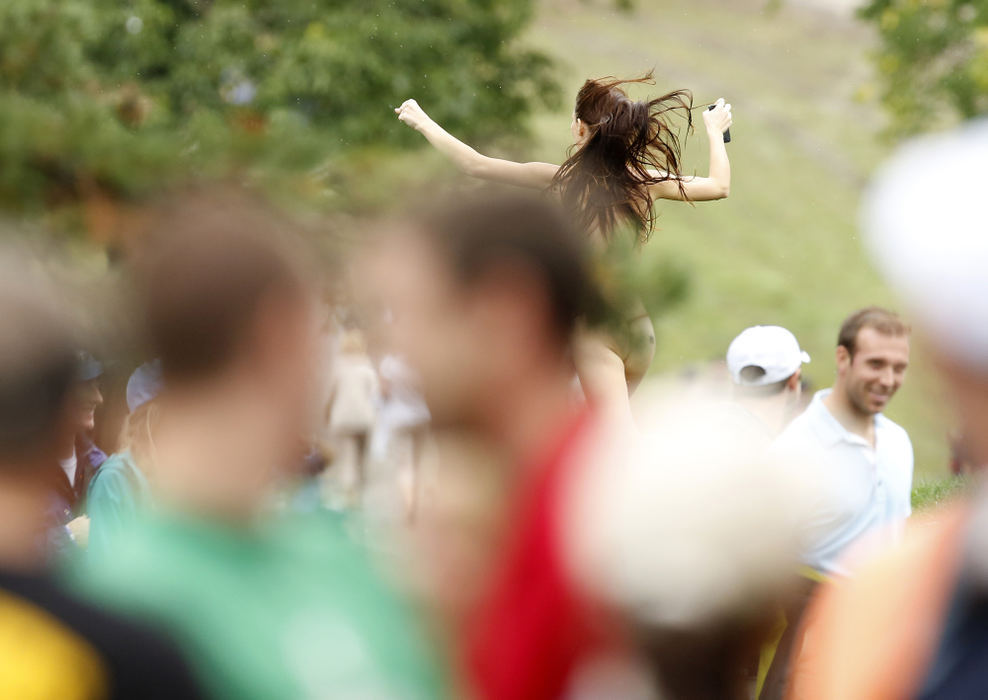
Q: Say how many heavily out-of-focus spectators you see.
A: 5